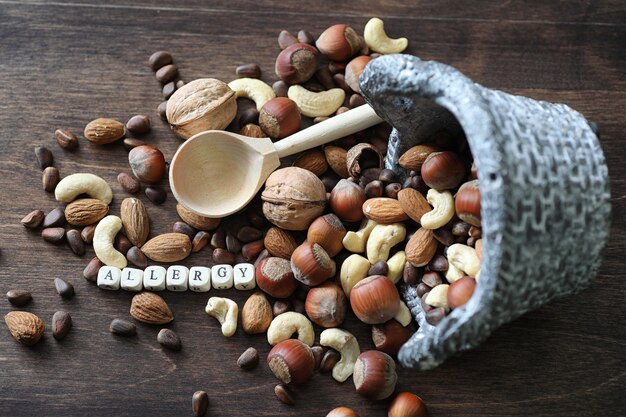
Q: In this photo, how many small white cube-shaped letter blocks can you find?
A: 7